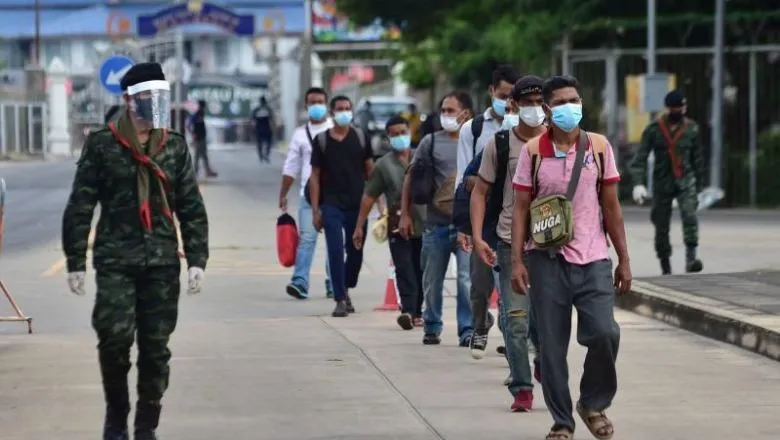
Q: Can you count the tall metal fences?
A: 1